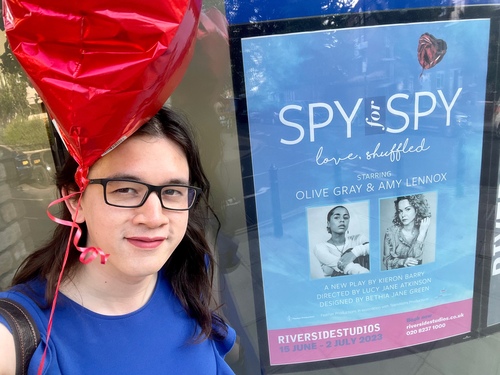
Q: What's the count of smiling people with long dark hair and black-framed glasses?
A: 1